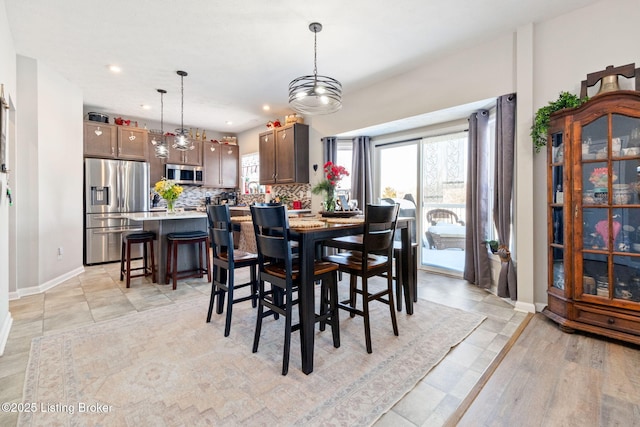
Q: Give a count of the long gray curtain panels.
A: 4